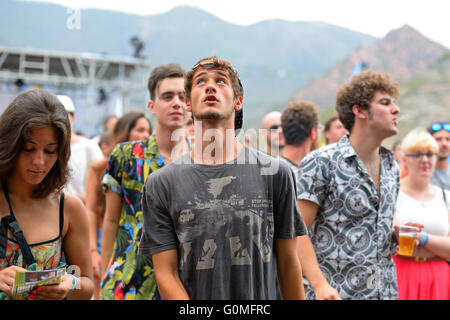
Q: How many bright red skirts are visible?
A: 1